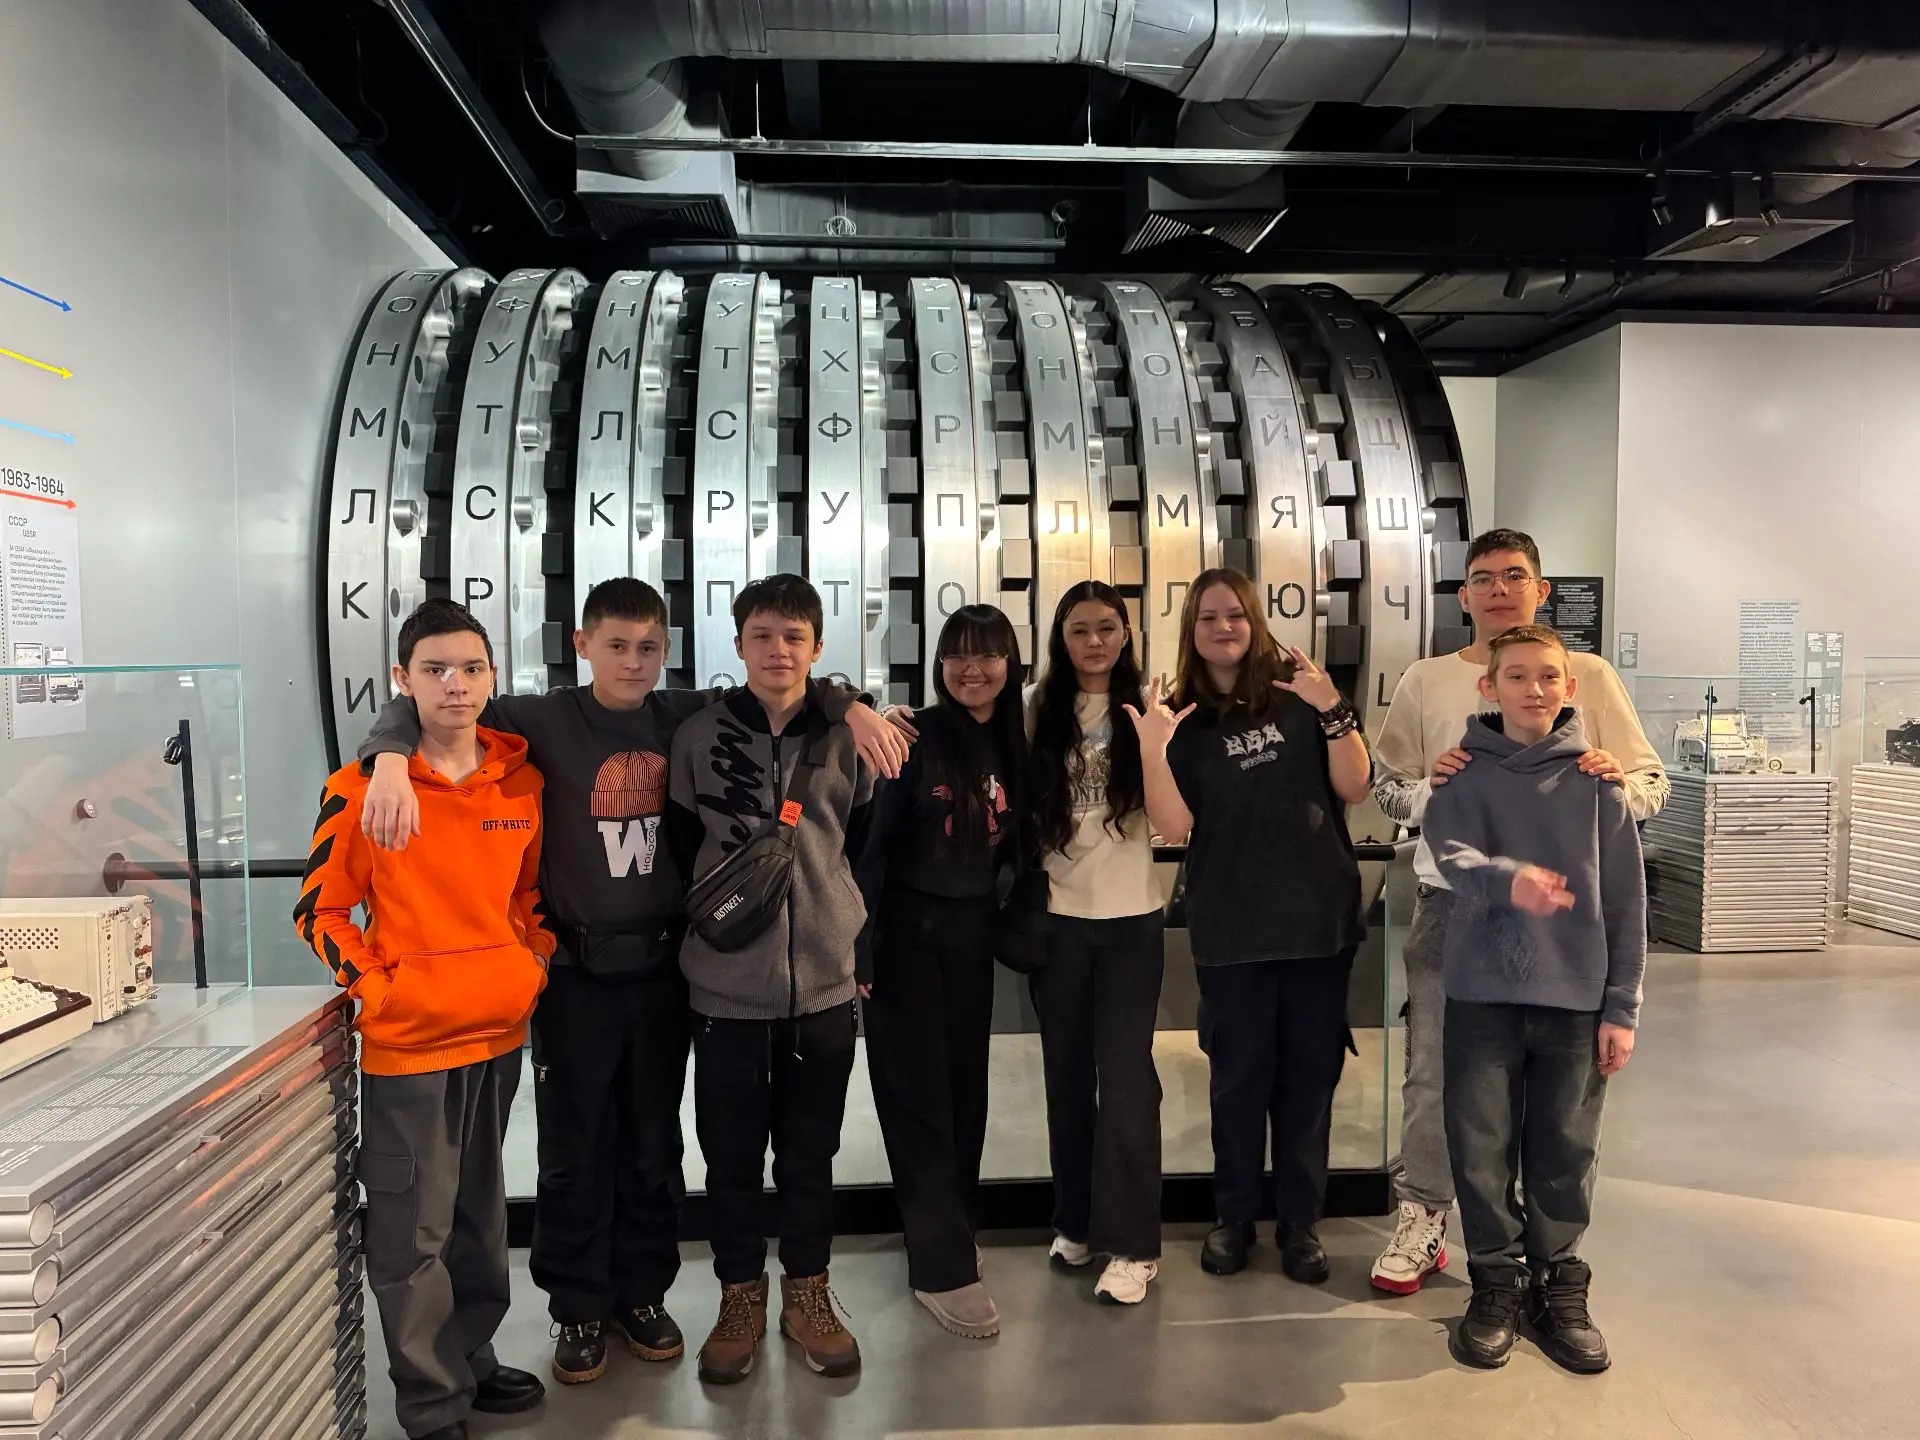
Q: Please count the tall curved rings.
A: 10